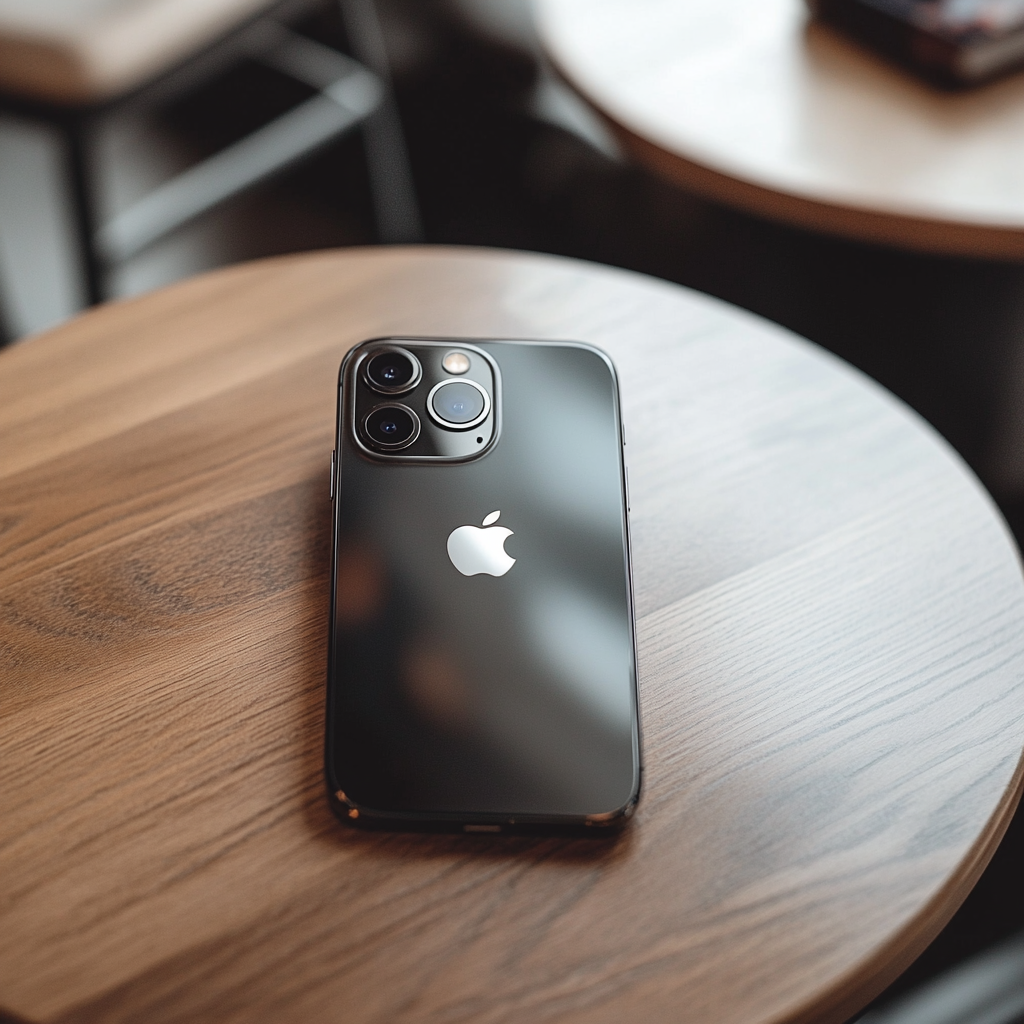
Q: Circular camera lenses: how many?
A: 3